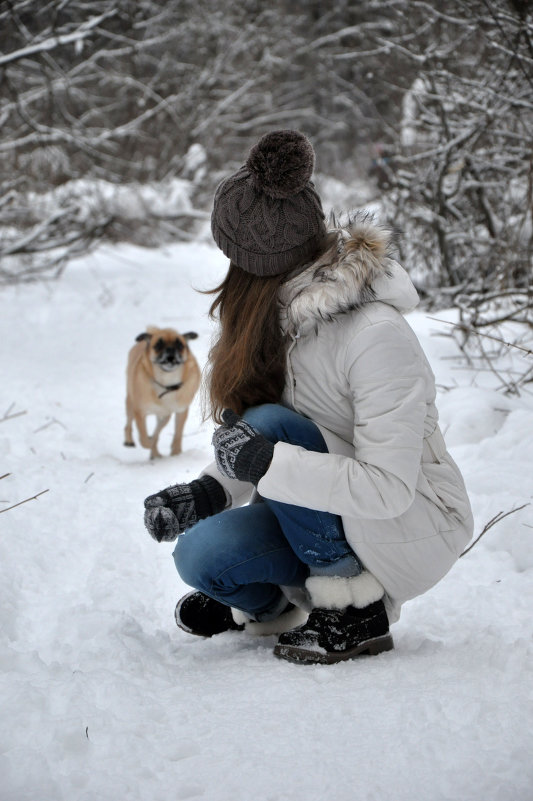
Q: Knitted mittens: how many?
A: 2